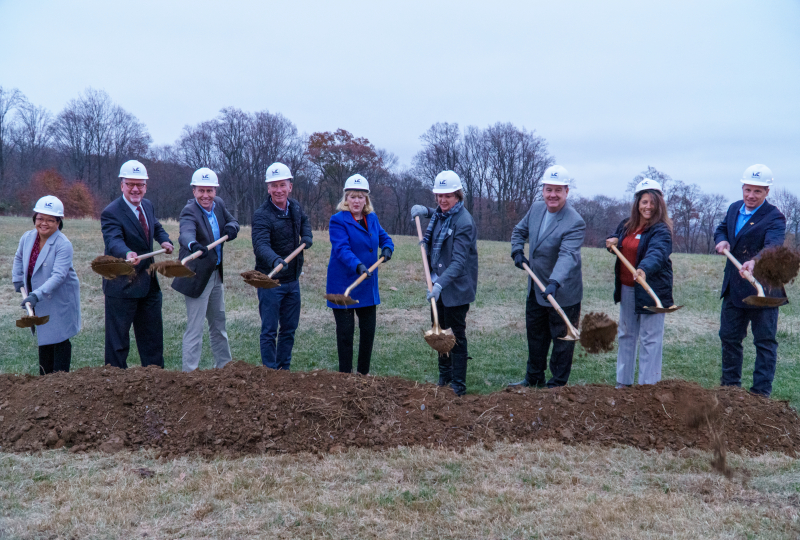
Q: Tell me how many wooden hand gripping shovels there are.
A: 9